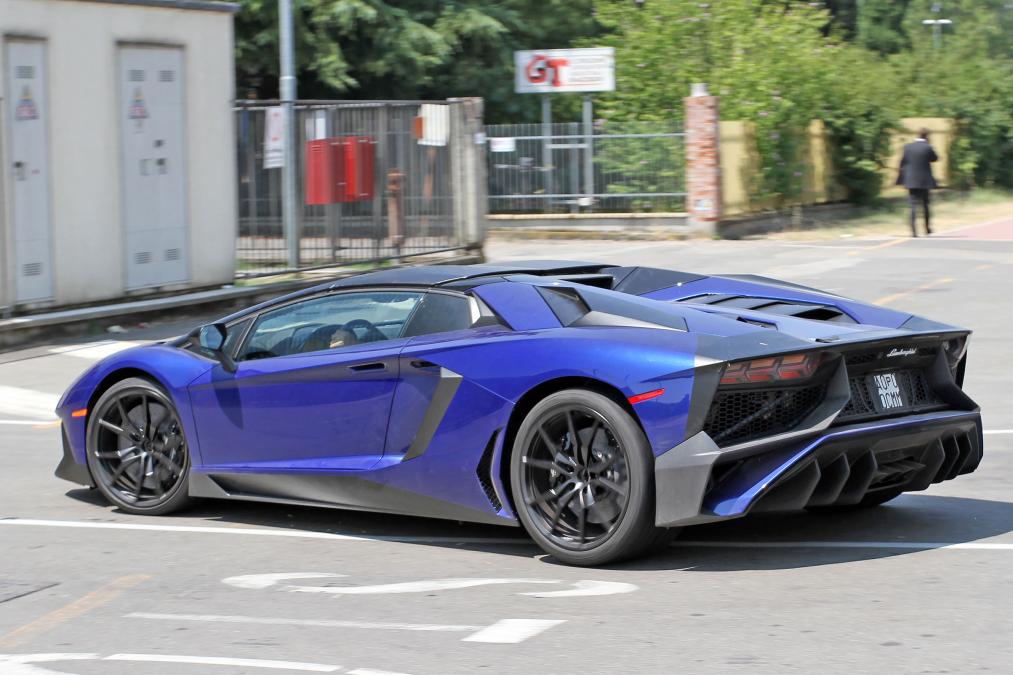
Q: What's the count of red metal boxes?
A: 2